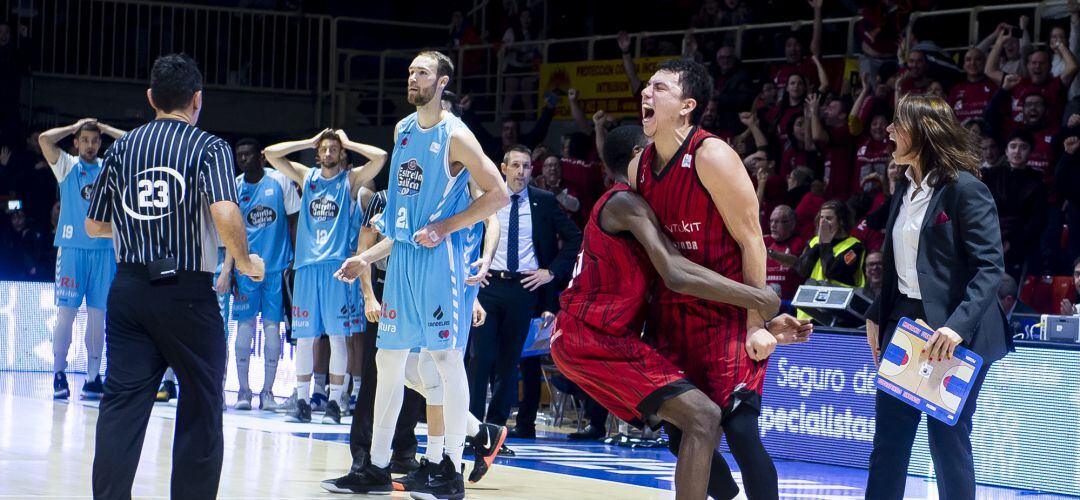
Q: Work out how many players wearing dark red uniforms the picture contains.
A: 2